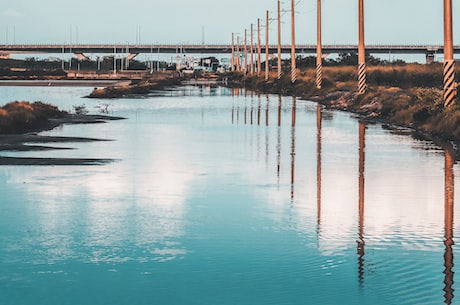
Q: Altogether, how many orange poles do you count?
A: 11